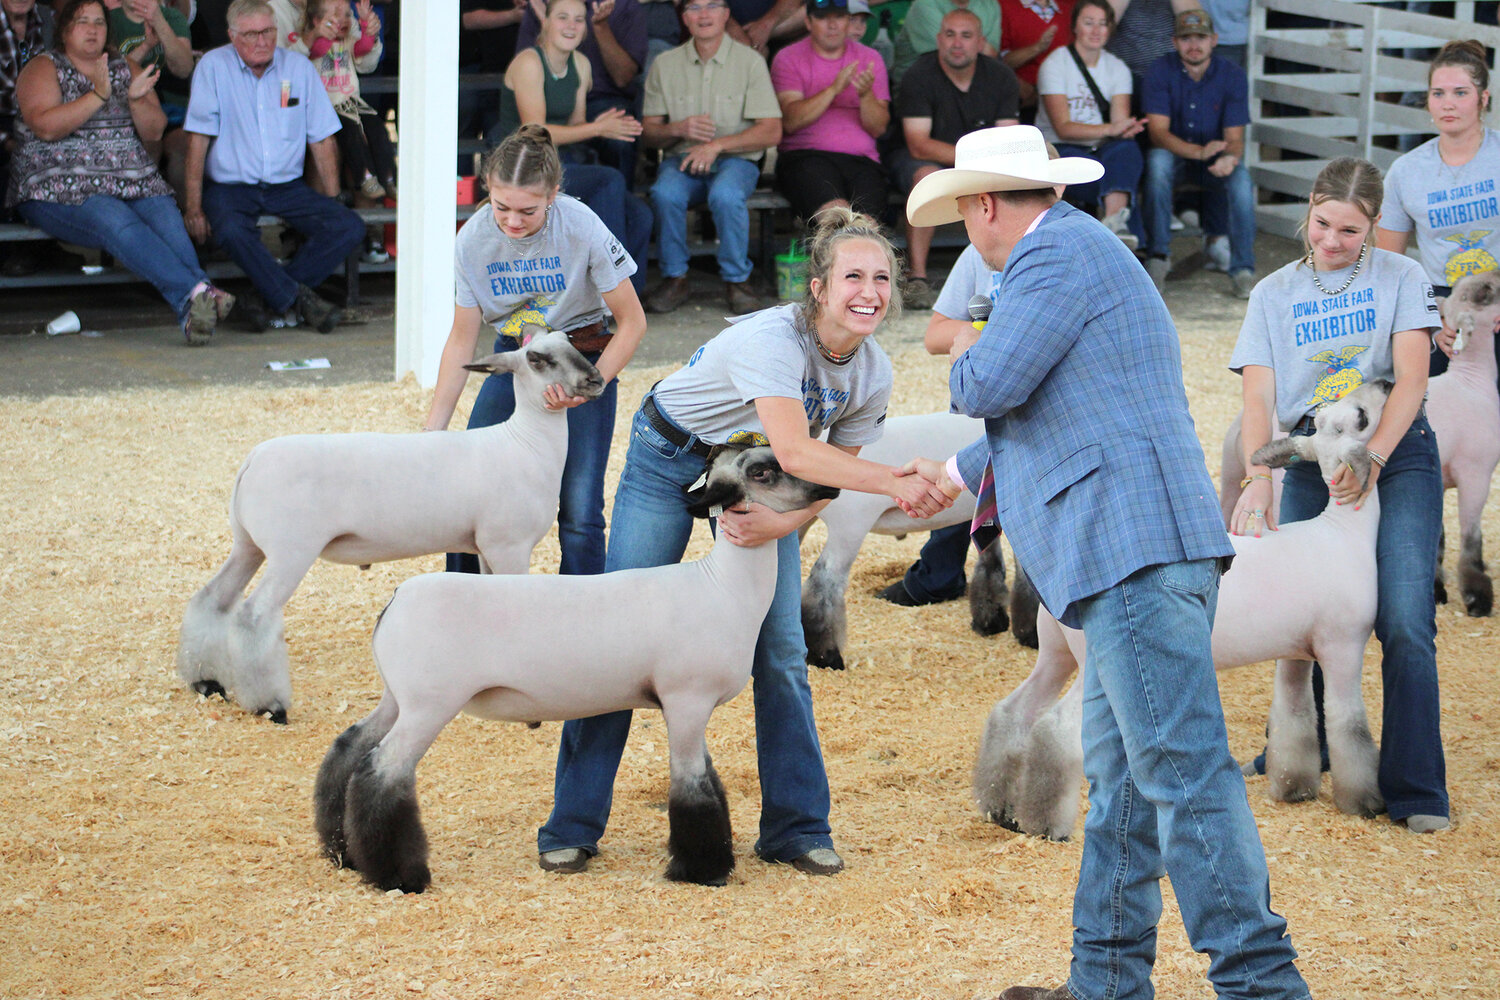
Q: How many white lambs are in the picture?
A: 5